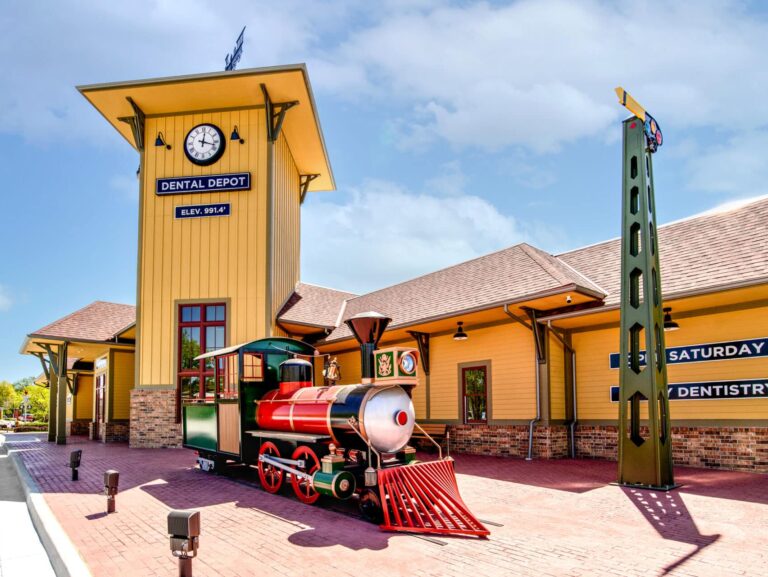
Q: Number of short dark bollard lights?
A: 3